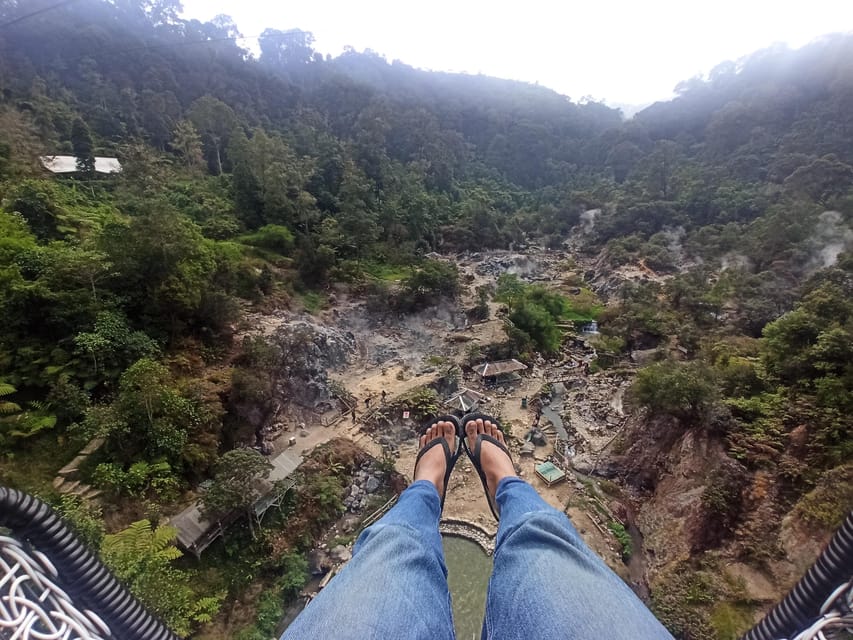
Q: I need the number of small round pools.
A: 1